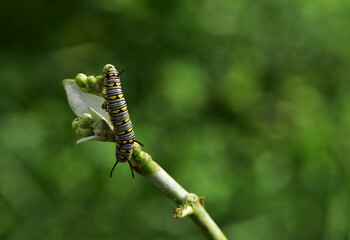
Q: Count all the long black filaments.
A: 4